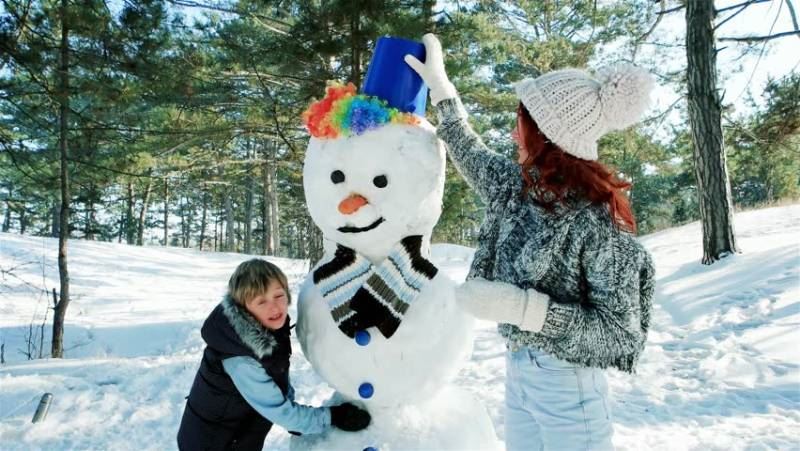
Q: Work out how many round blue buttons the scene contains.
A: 3